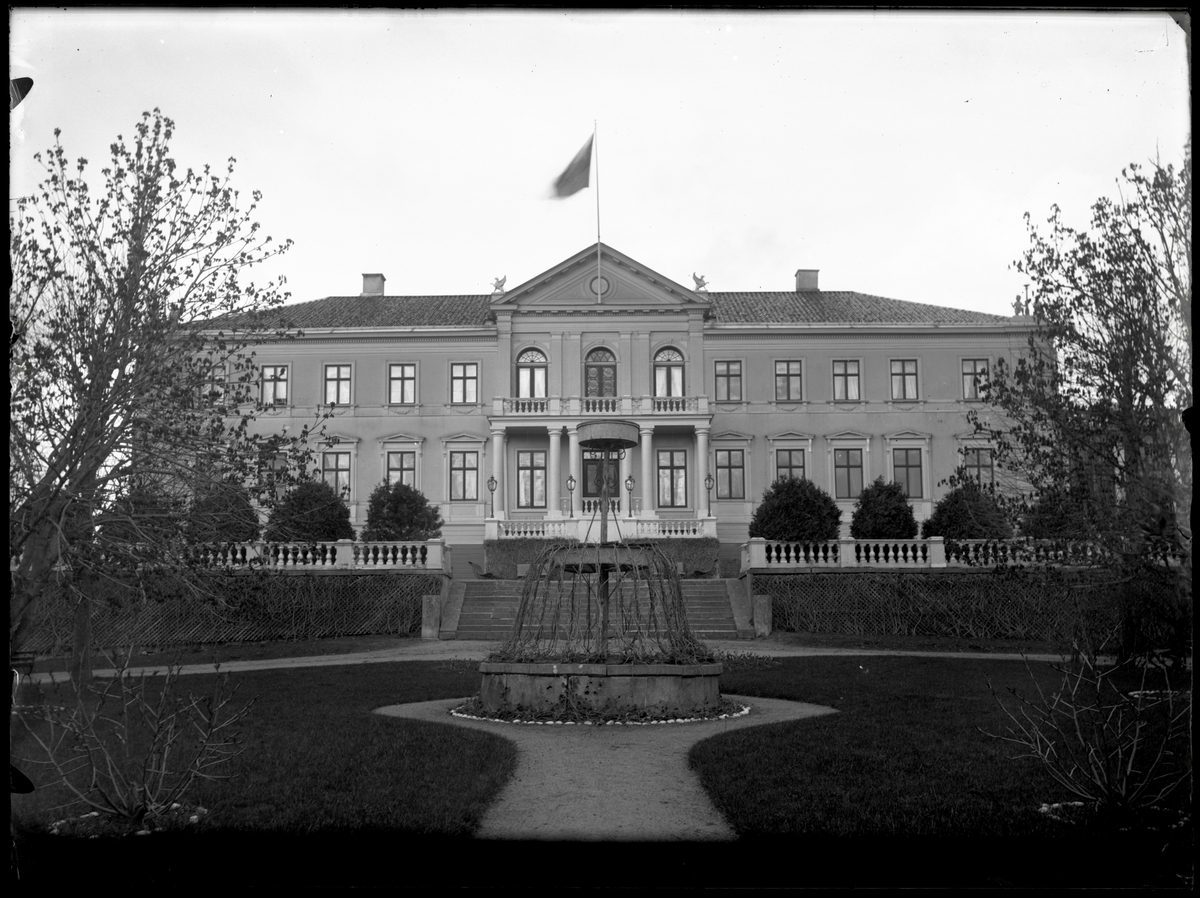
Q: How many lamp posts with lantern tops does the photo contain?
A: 4